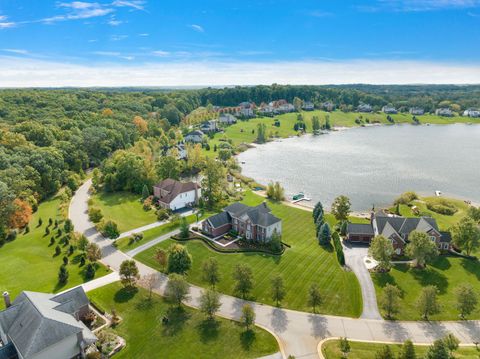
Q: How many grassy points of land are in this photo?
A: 1